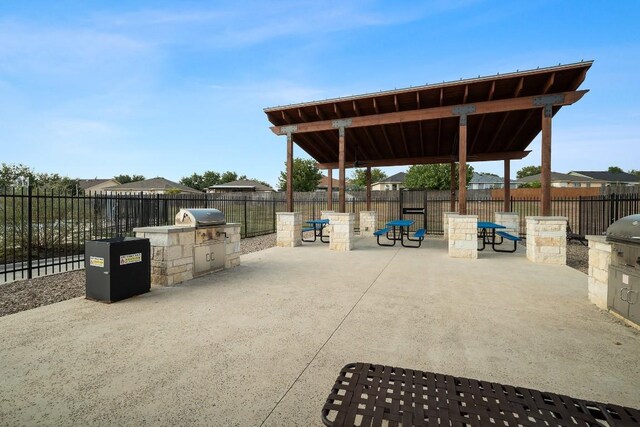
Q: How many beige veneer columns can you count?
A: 8